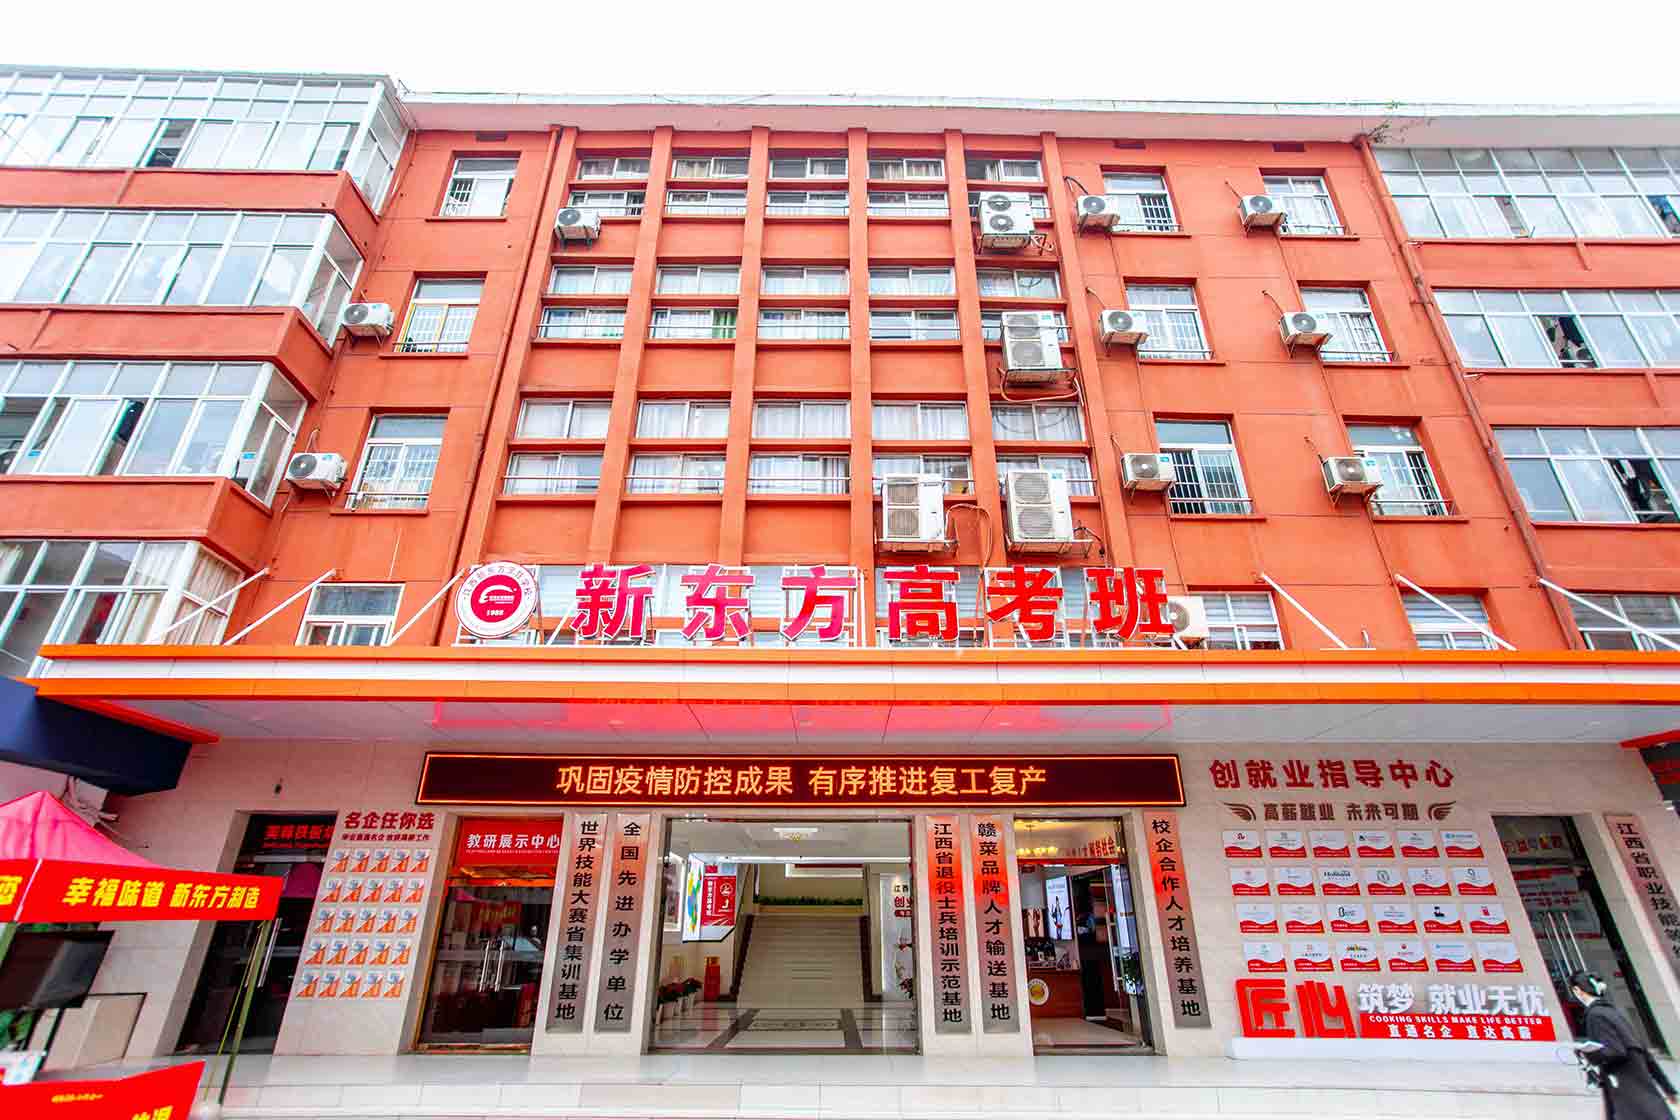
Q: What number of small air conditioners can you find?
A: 10